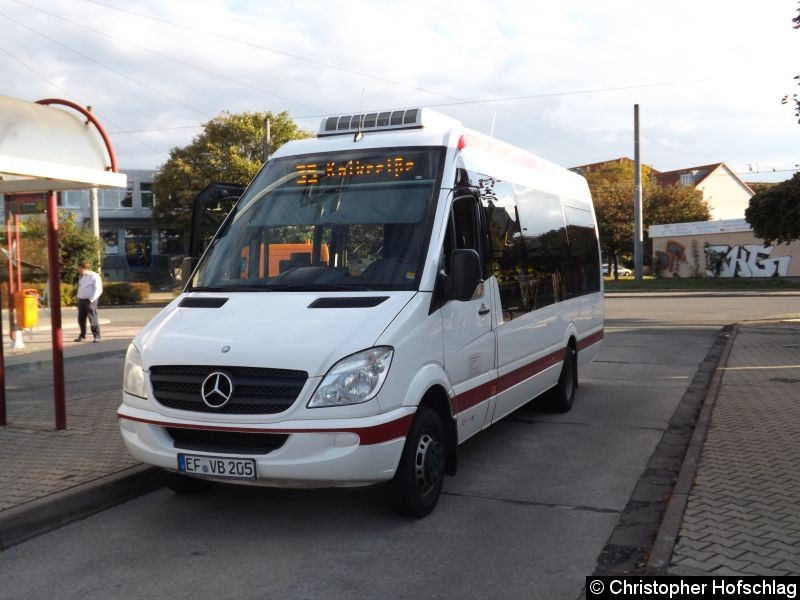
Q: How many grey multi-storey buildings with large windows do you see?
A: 1